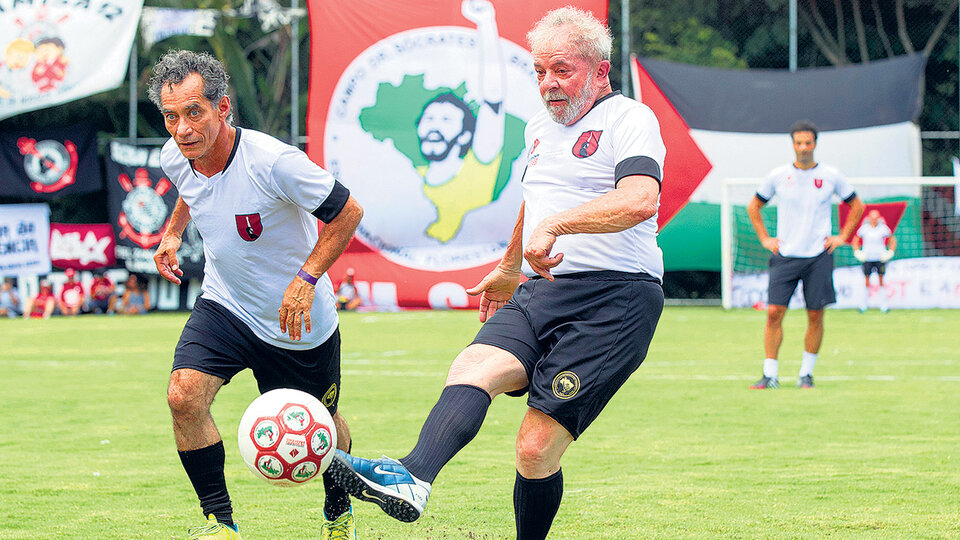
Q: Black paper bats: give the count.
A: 0